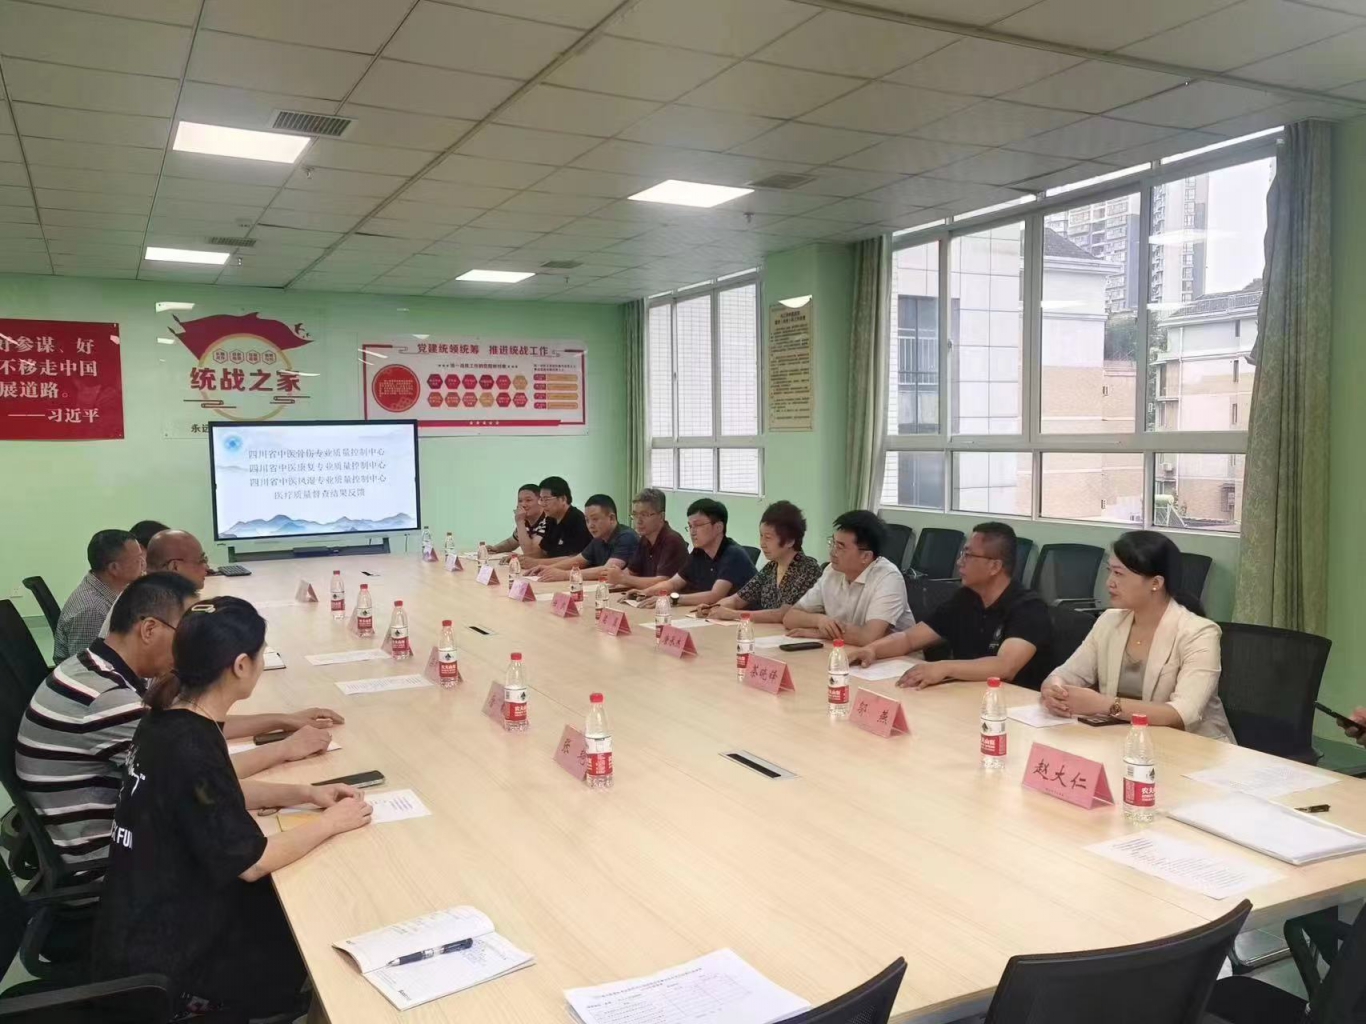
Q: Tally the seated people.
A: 14